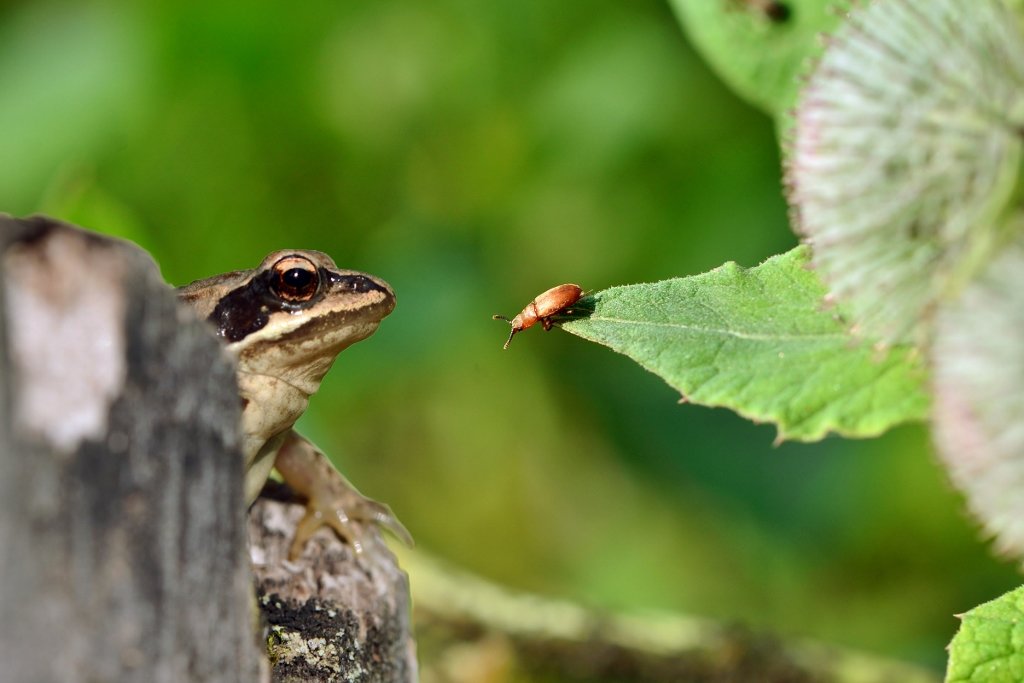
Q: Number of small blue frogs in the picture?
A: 0